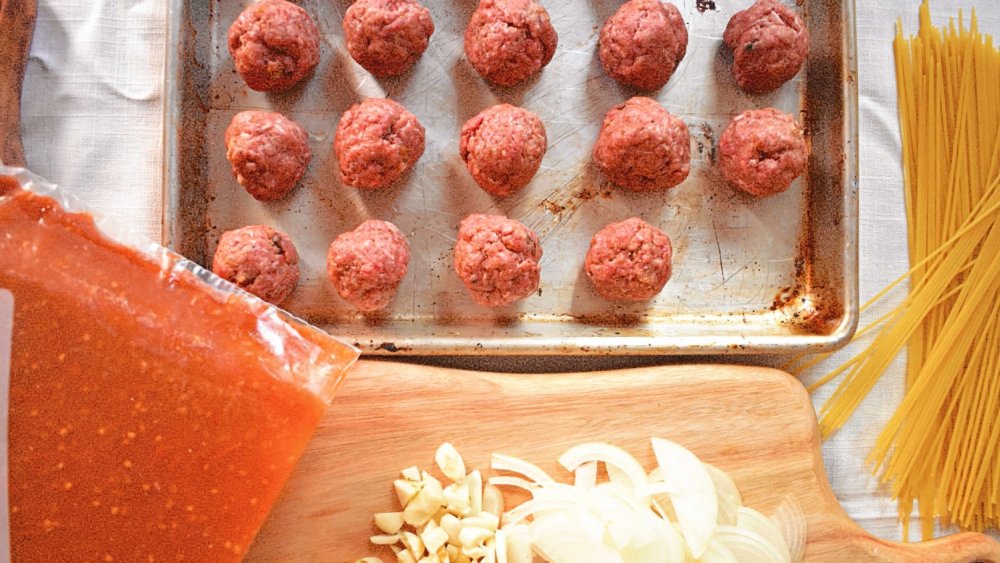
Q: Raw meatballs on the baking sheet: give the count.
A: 14